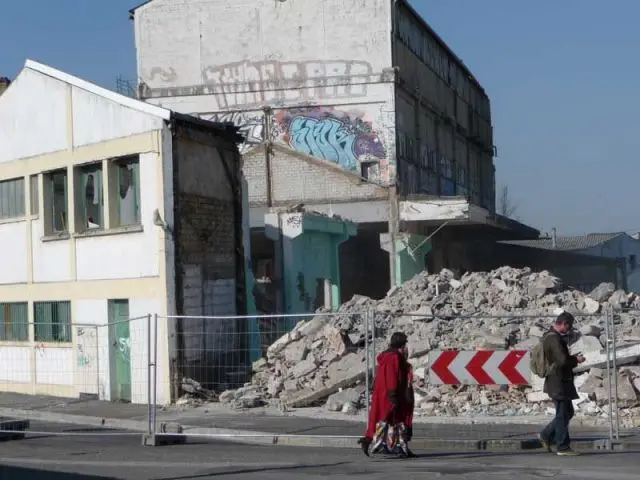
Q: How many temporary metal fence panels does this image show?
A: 4